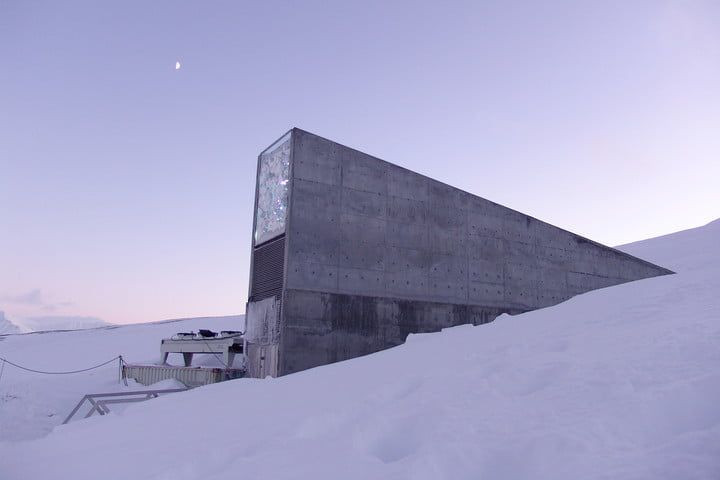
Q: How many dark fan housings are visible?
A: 3